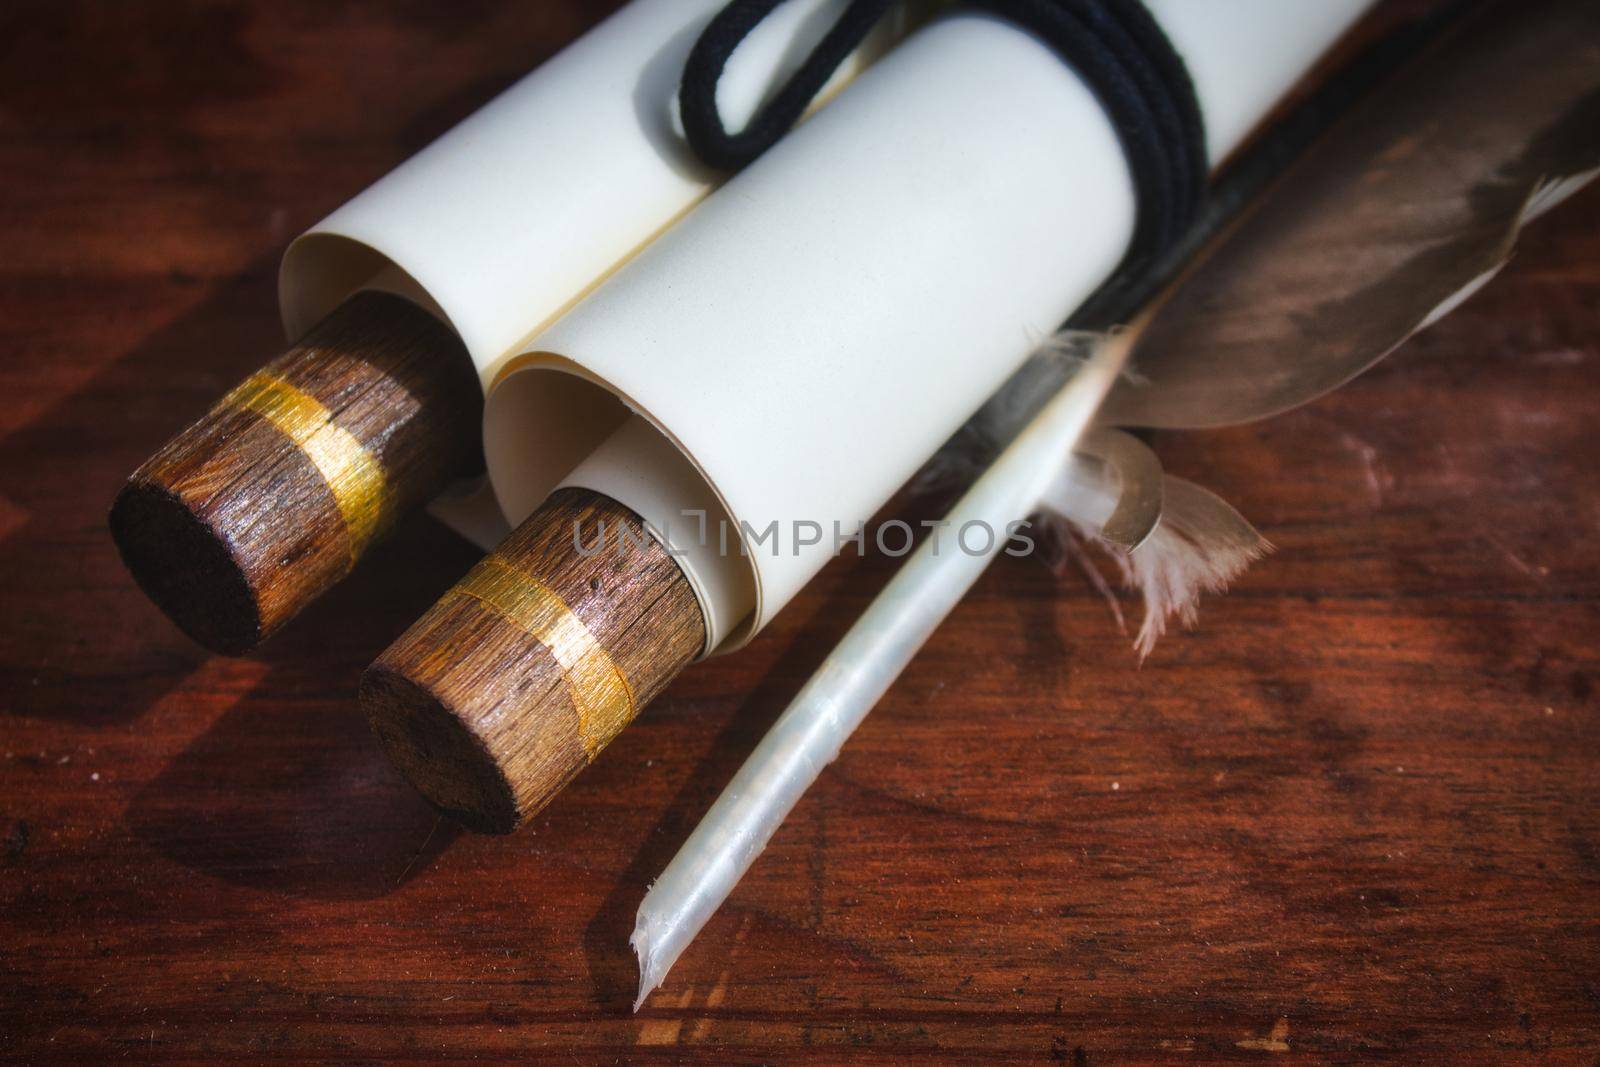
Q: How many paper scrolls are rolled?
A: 2